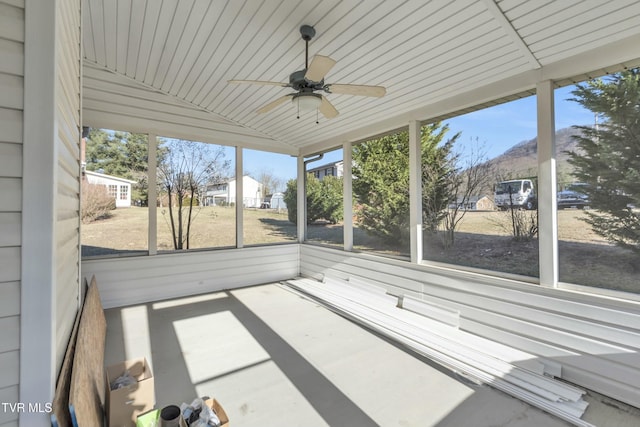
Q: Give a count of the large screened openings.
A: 7